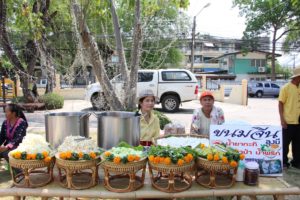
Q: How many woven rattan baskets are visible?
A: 5